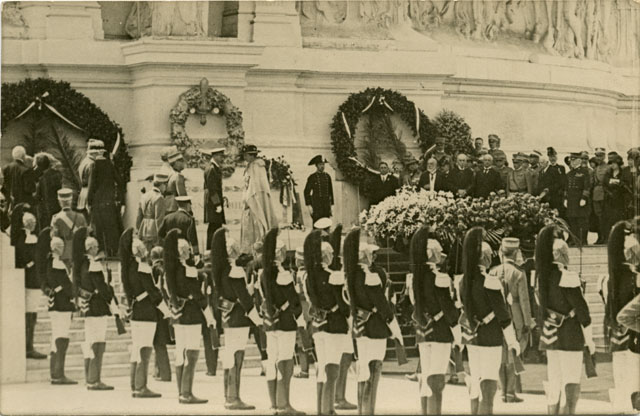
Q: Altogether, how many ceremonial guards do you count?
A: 13